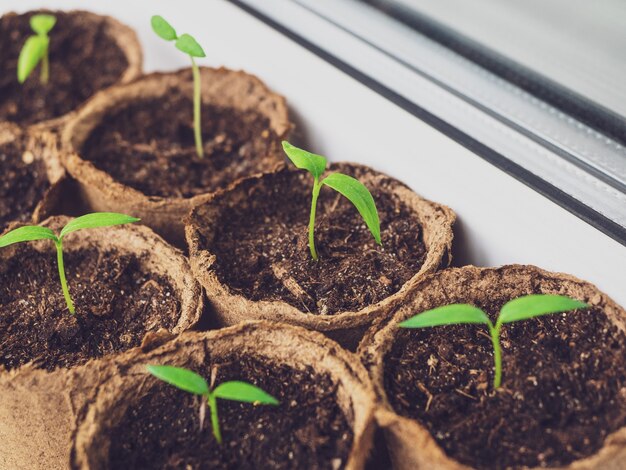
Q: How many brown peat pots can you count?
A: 7